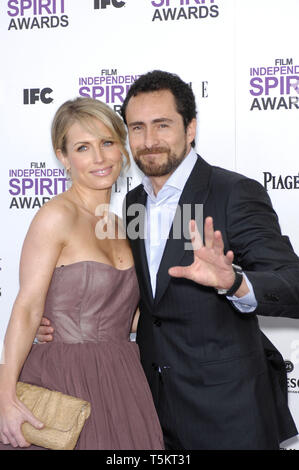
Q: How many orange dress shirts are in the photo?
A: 0